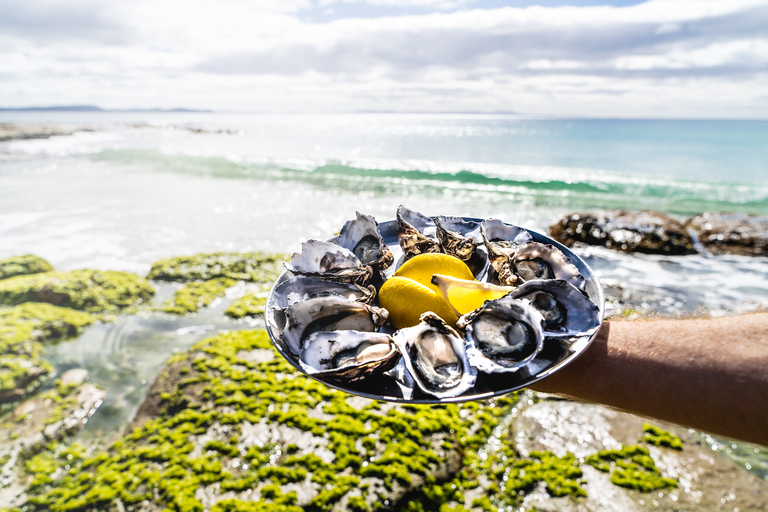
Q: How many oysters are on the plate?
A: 12